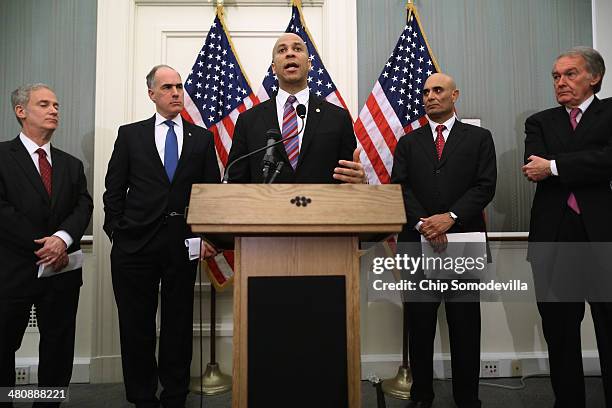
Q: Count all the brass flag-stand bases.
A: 2